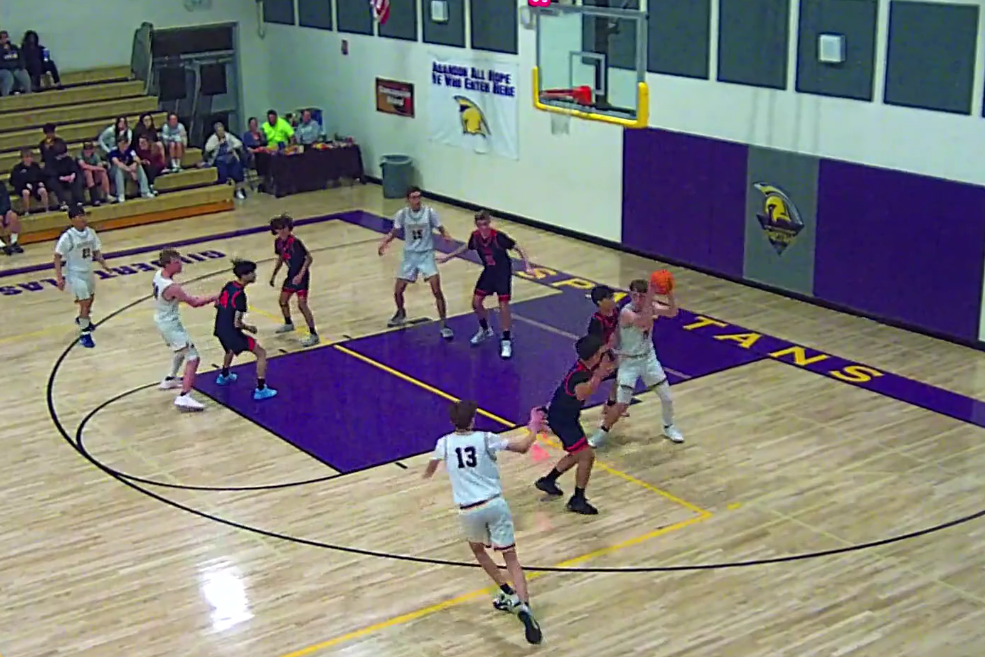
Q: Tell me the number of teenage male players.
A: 10